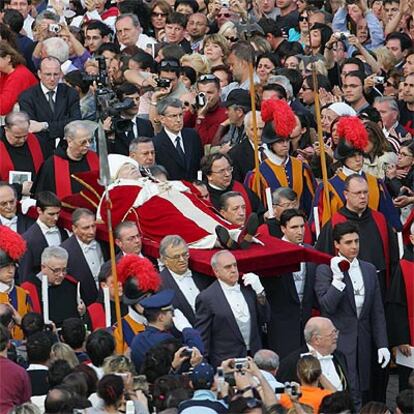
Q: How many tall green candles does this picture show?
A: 0